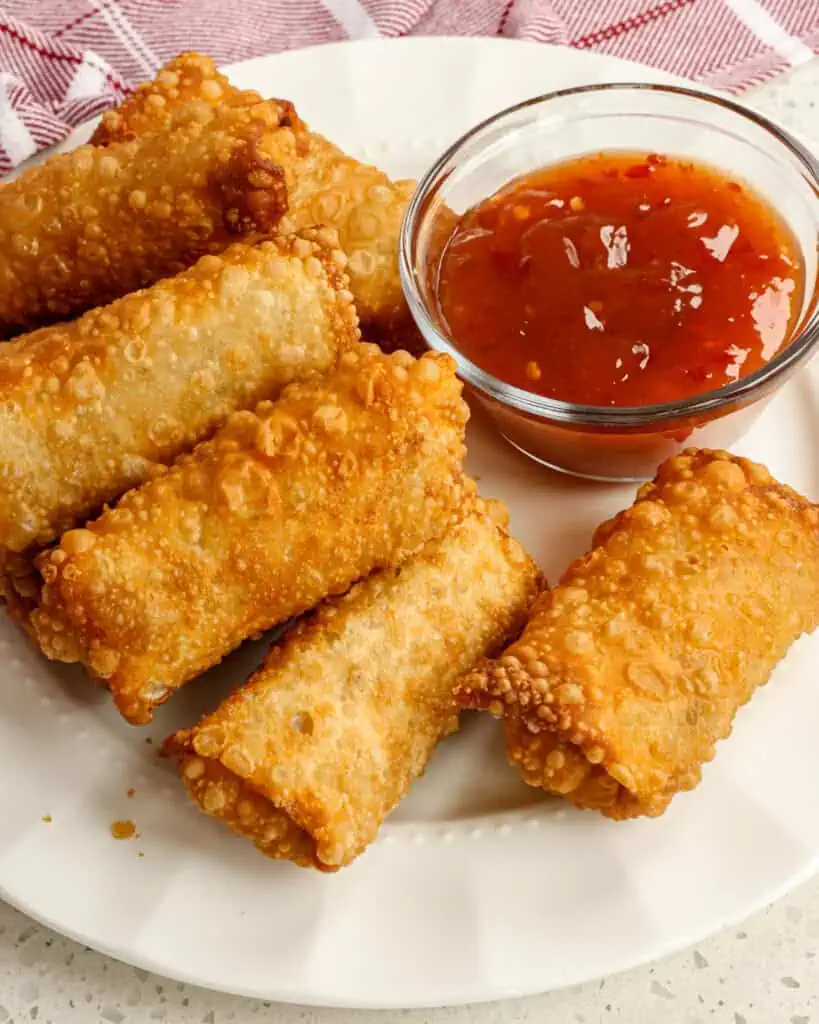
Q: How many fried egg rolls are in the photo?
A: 6